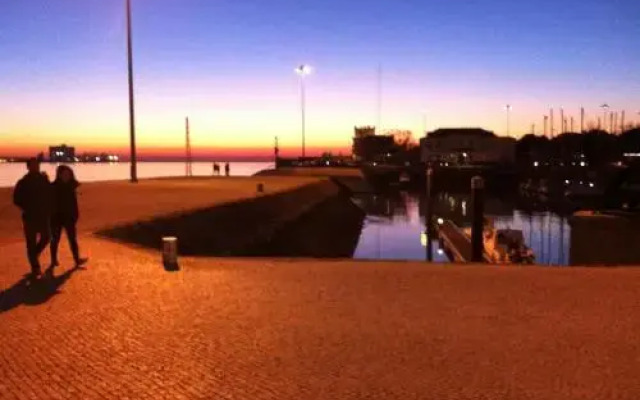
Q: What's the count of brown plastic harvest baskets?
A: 0